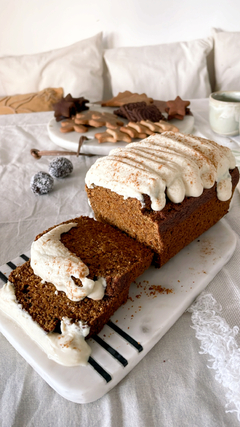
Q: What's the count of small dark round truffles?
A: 2